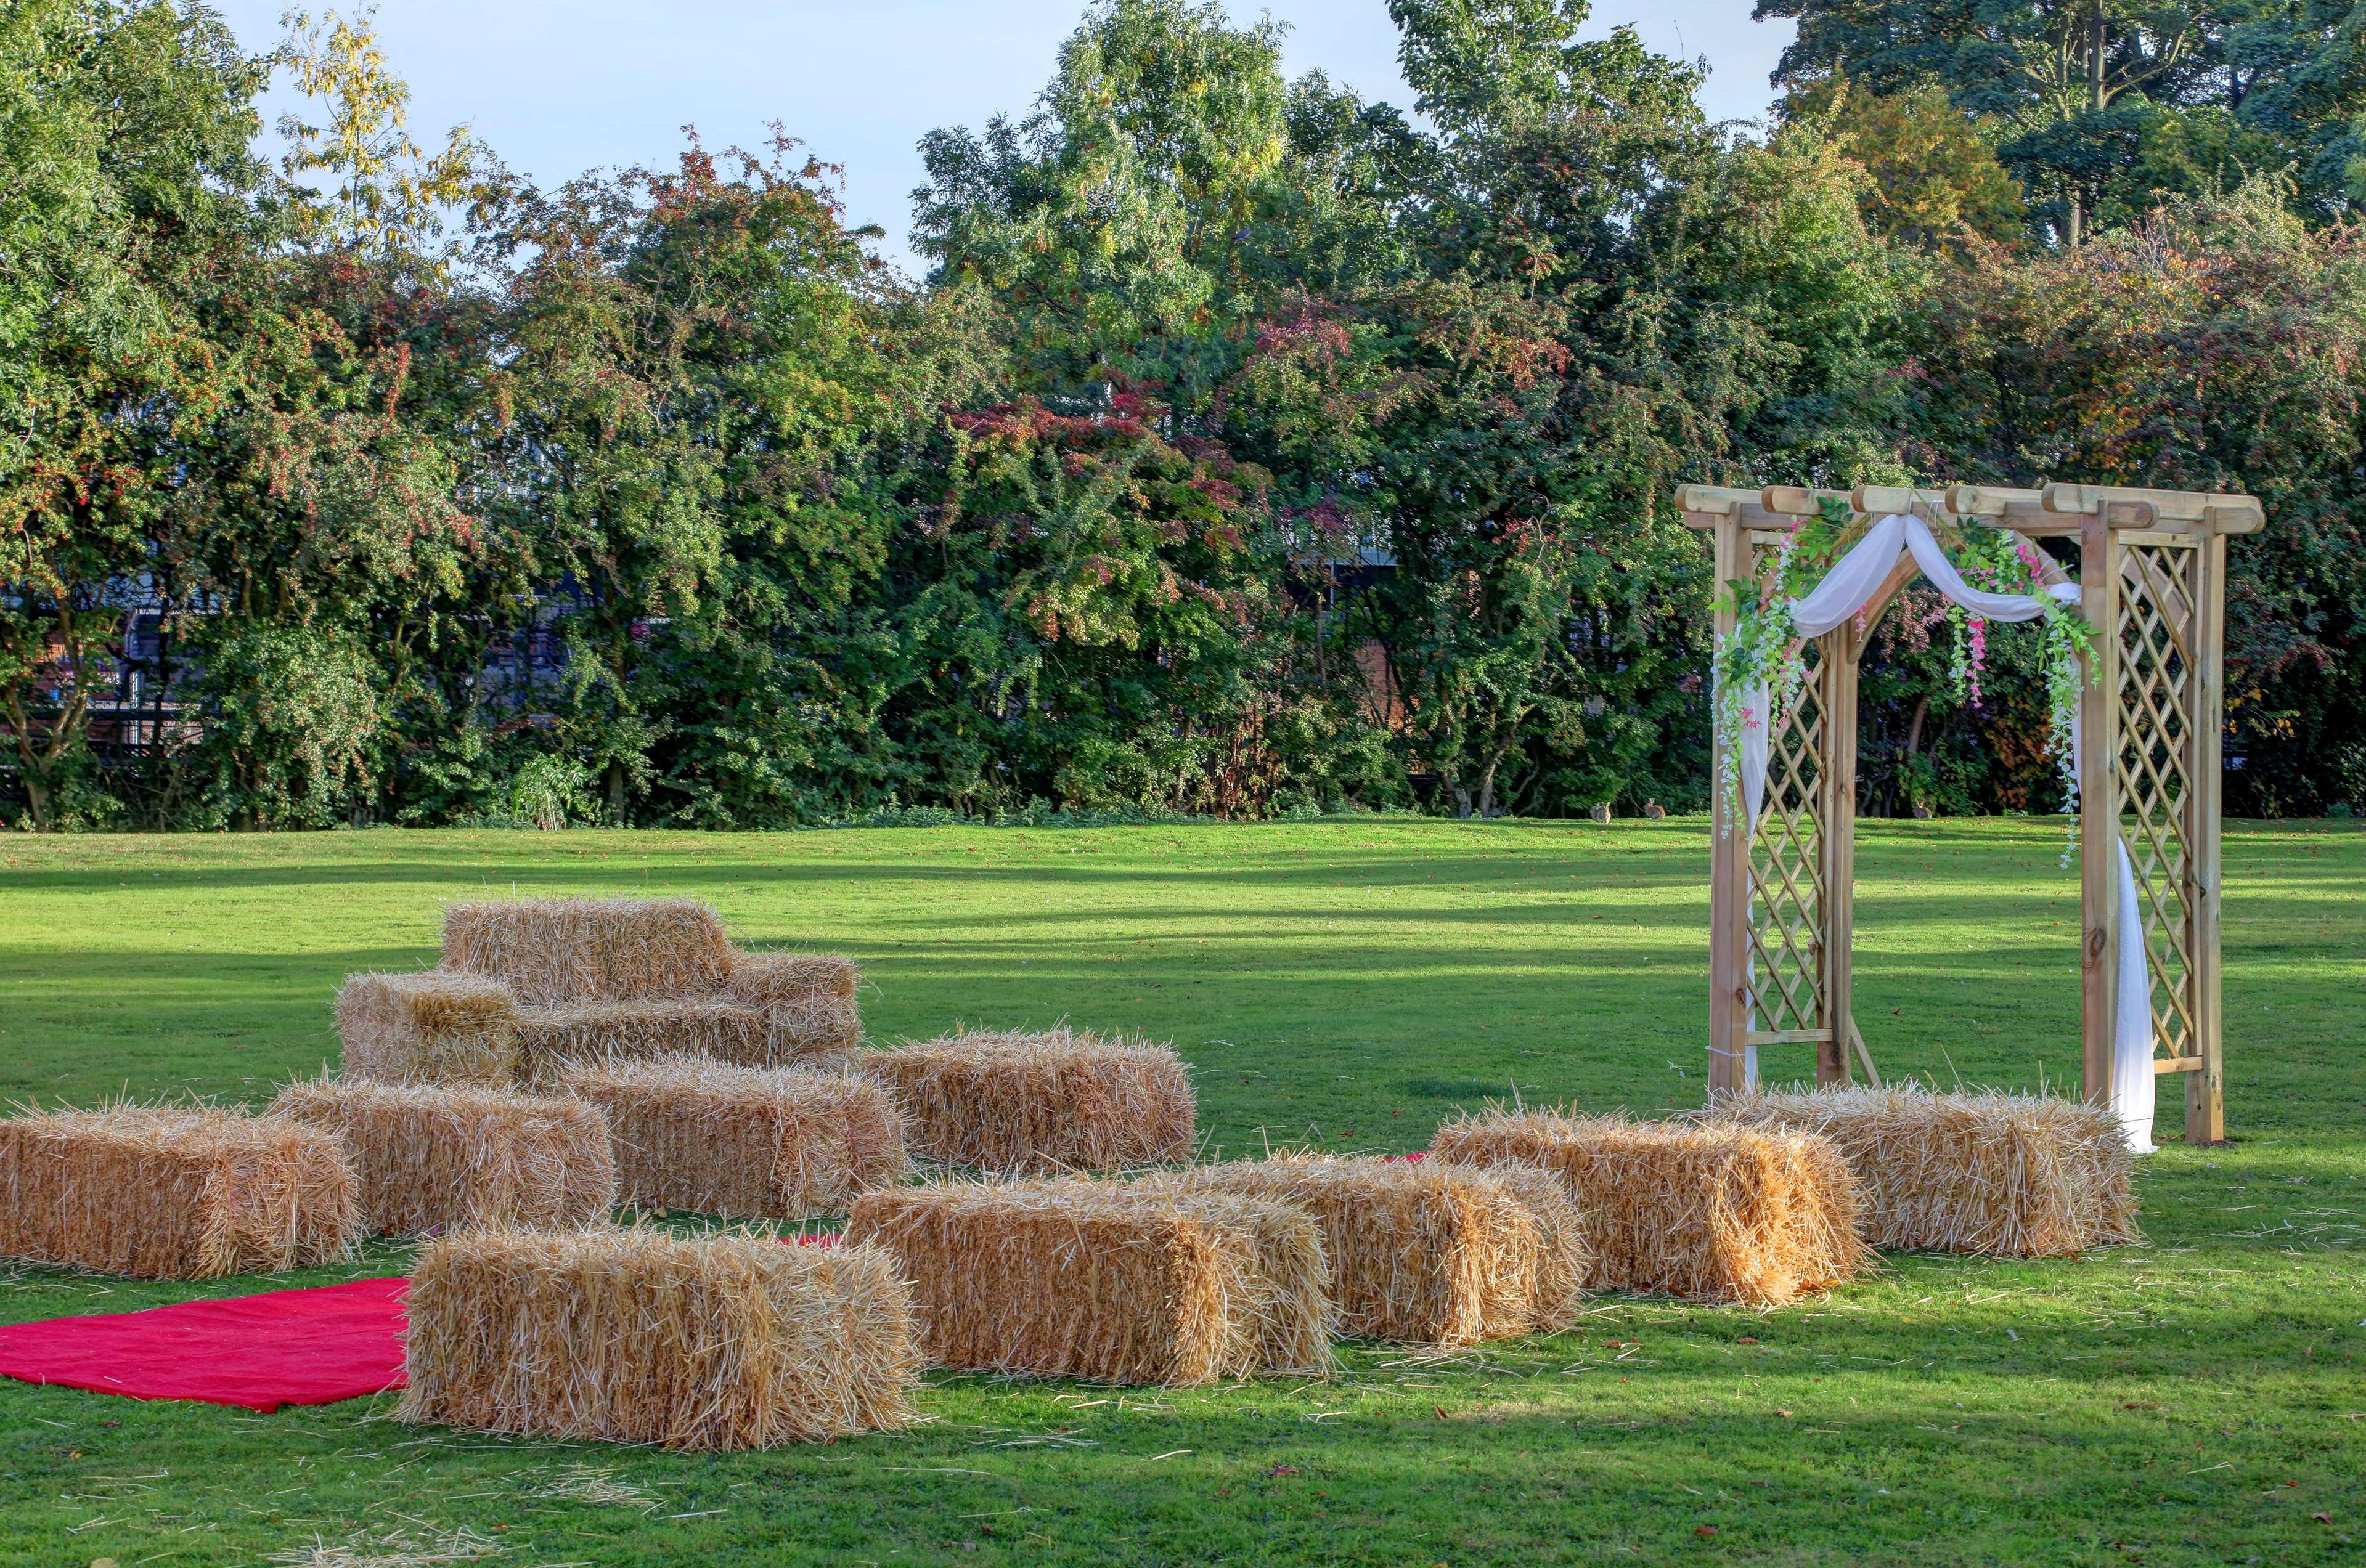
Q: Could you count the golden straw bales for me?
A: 13